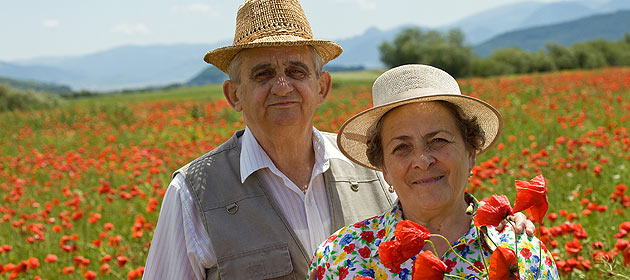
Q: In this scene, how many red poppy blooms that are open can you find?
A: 6